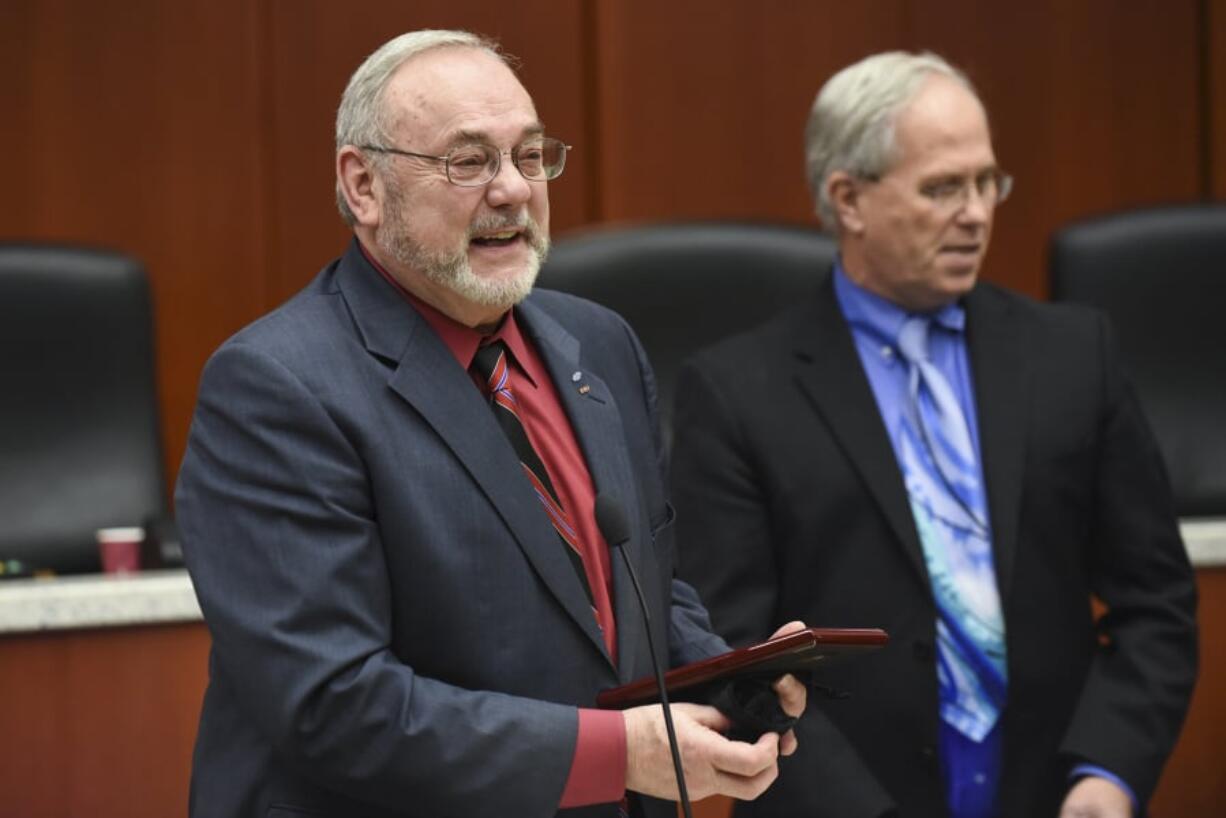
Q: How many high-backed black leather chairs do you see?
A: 3